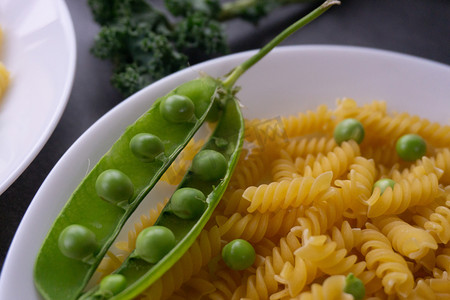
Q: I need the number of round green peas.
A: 13